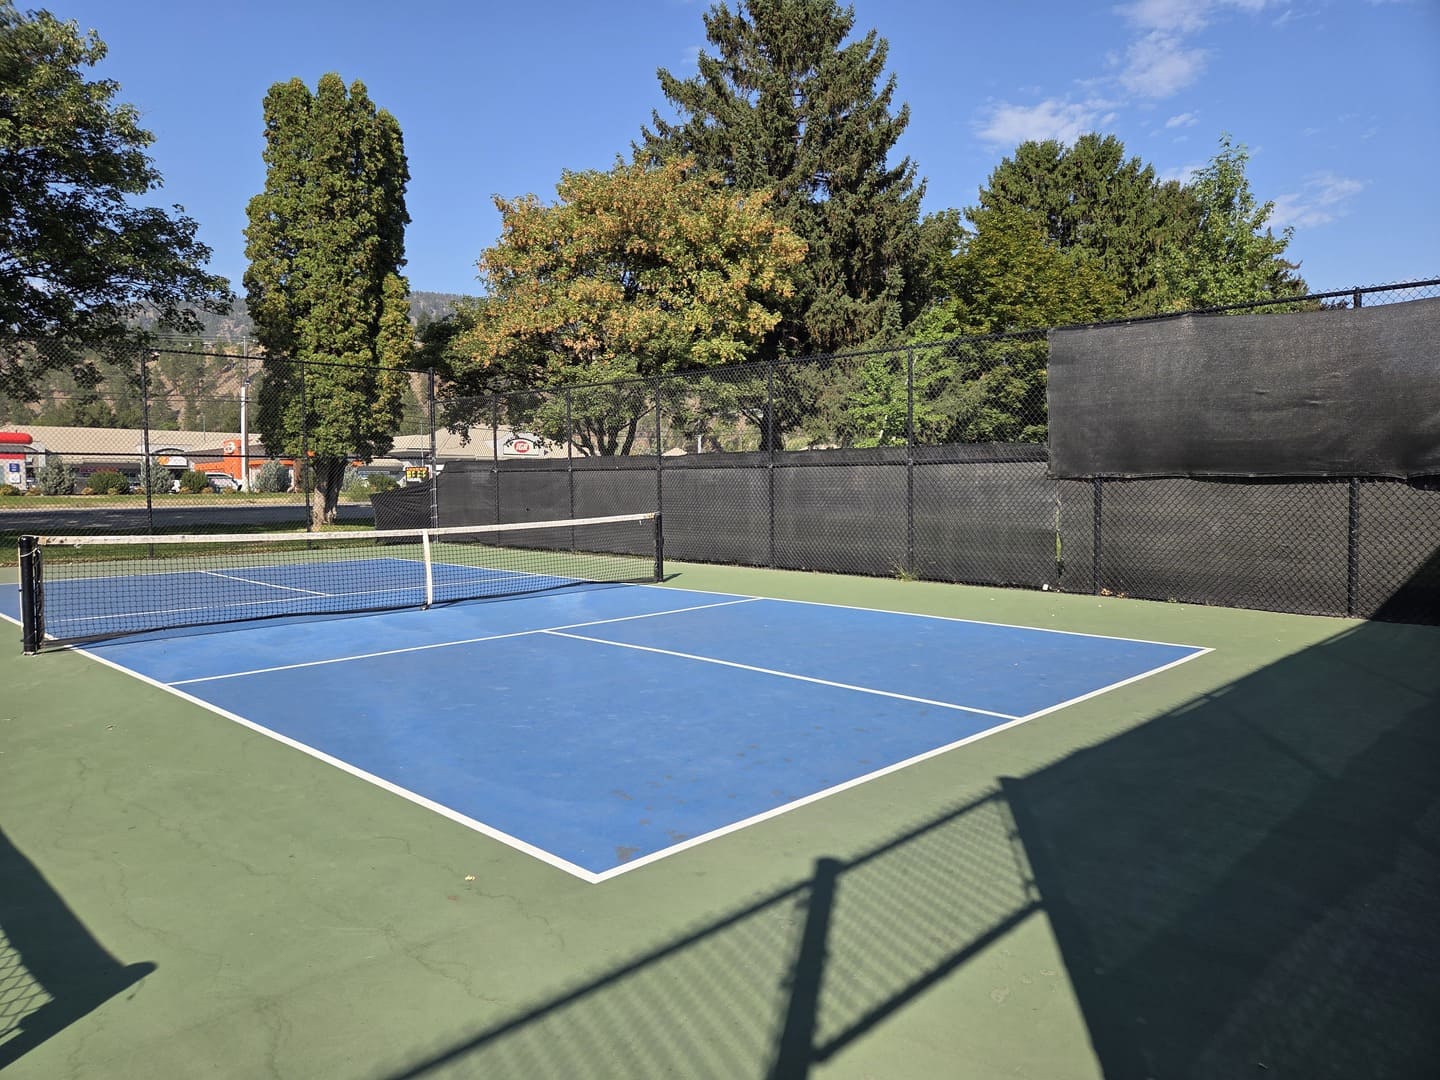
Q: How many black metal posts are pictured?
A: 12